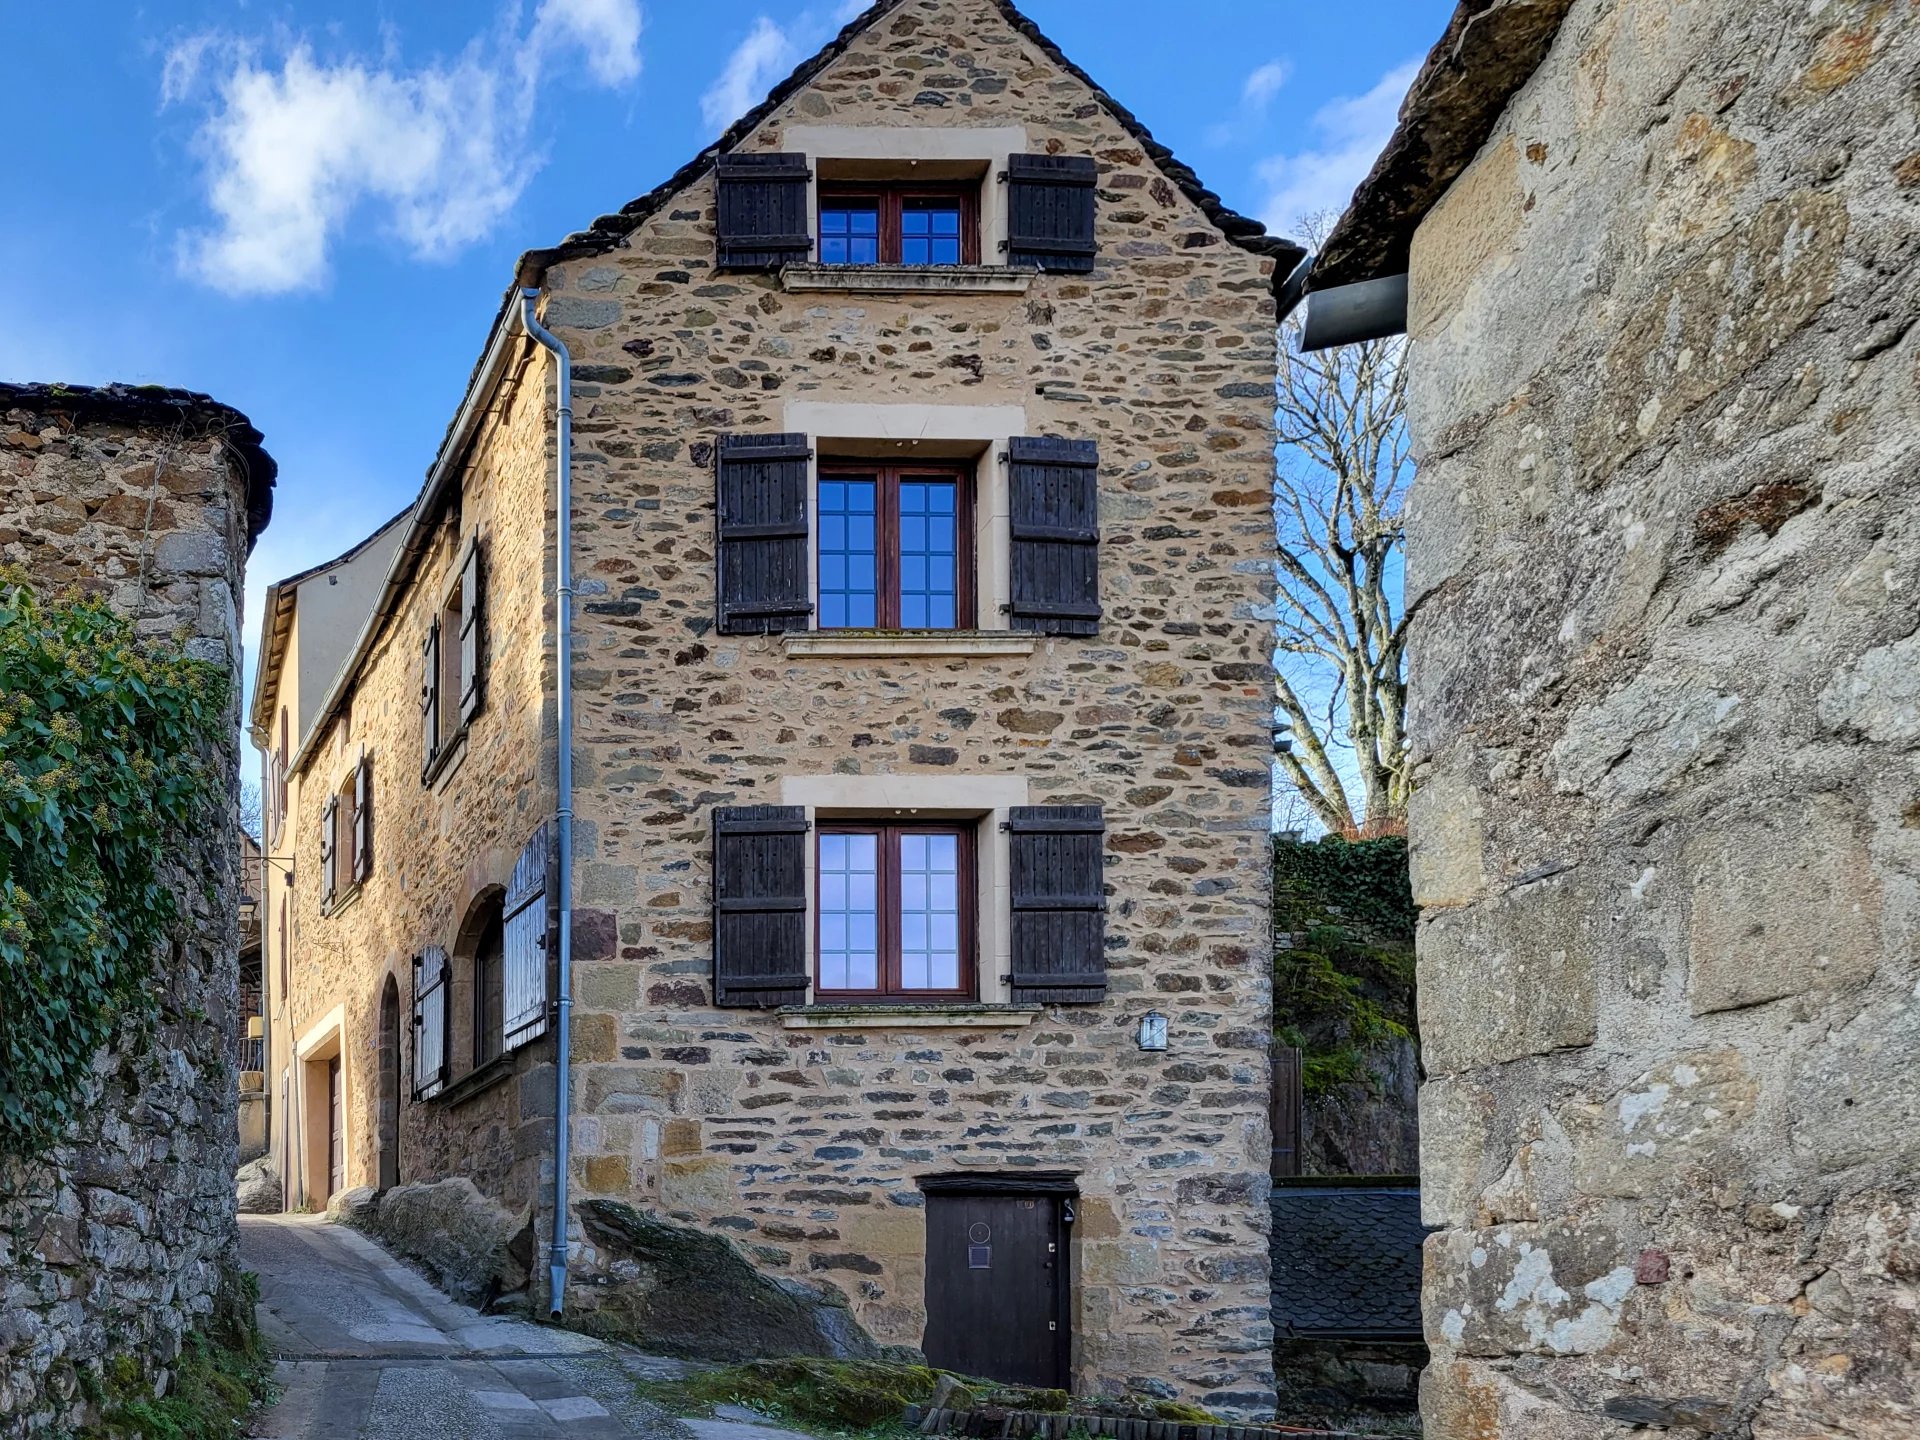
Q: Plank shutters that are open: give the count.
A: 12